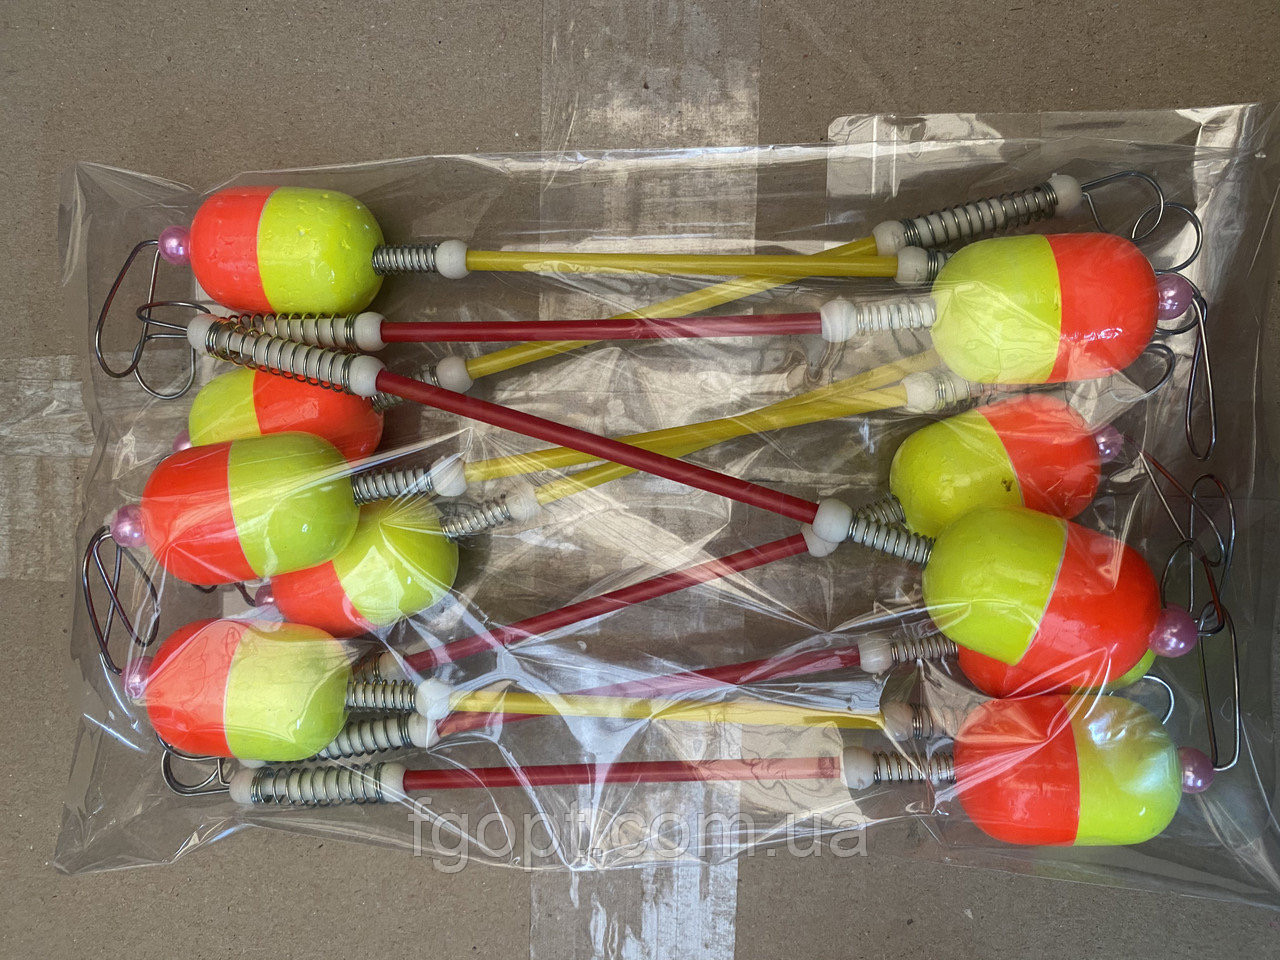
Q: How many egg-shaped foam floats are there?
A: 10